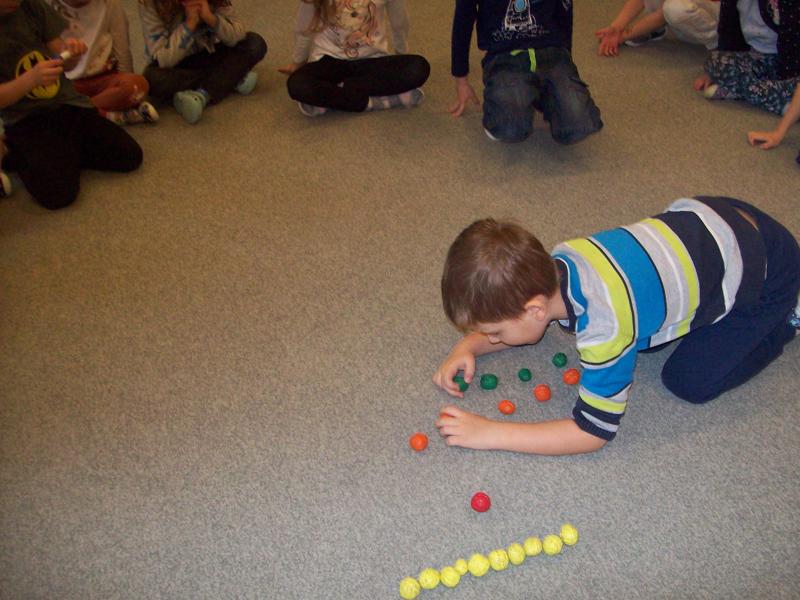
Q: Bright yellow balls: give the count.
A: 10